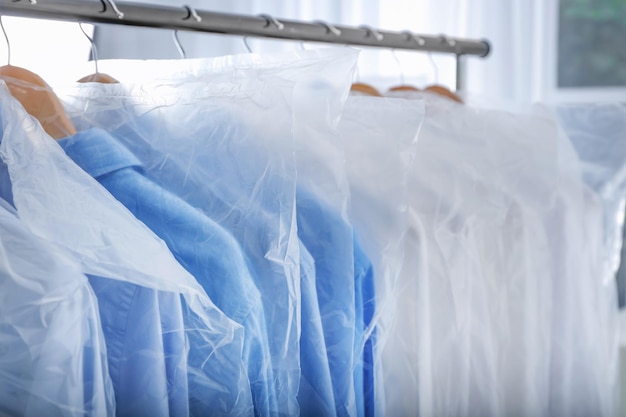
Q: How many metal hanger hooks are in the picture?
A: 8